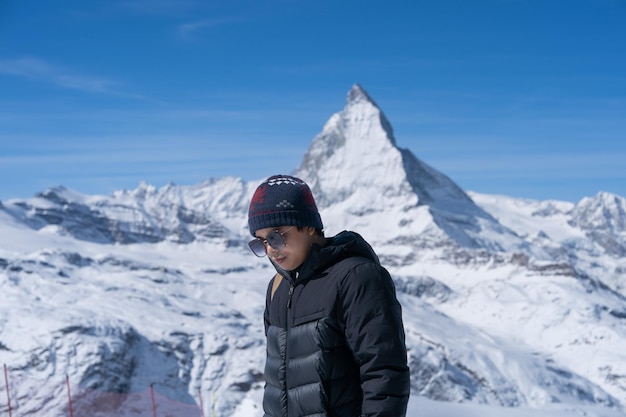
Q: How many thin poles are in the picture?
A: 4